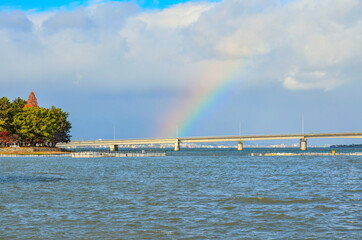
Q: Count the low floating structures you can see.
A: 2